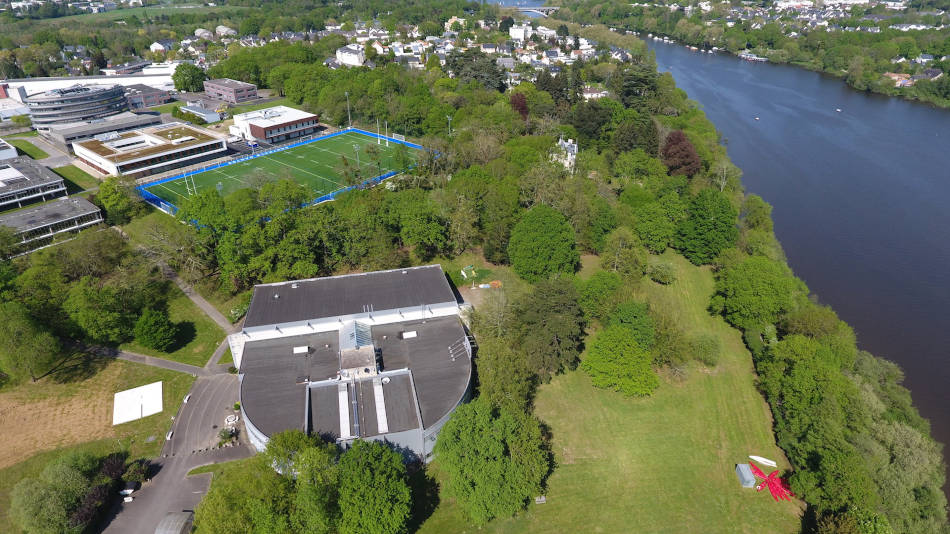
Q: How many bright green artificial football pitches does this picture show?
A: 1